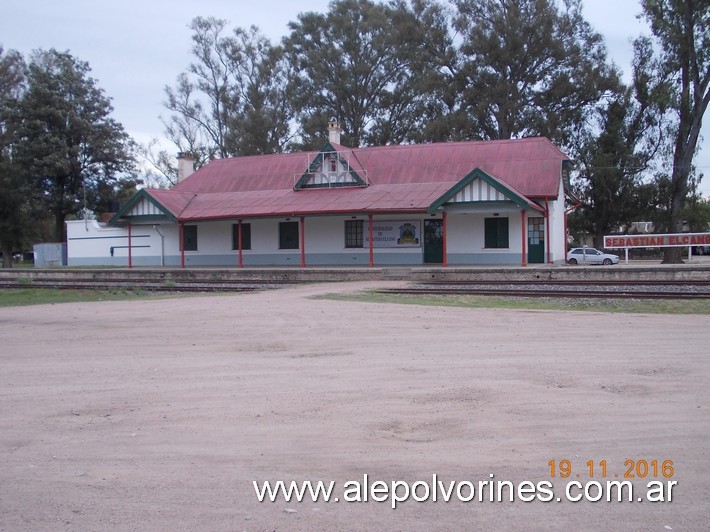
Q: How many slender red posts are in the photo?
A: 7